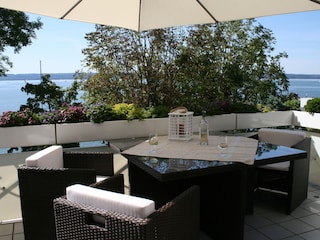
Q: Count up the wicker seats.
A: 3